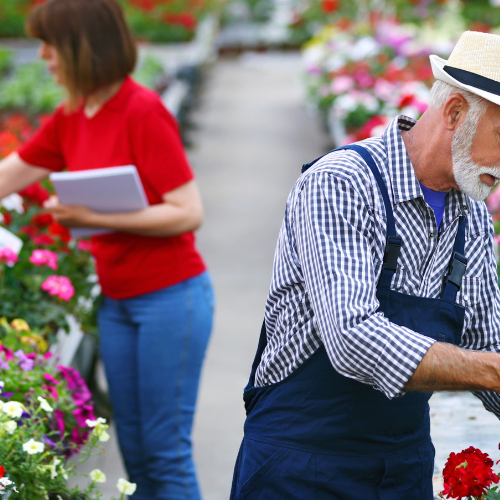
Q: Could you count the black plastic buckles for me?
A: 2